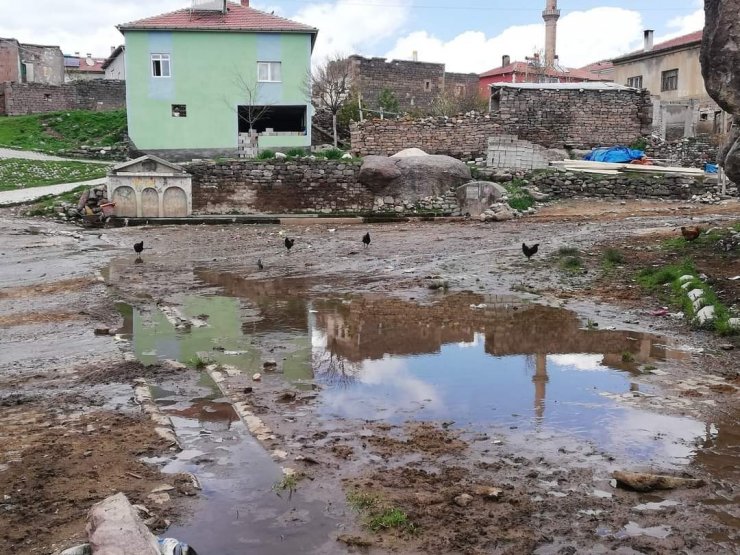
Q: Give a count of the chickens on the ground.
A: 5